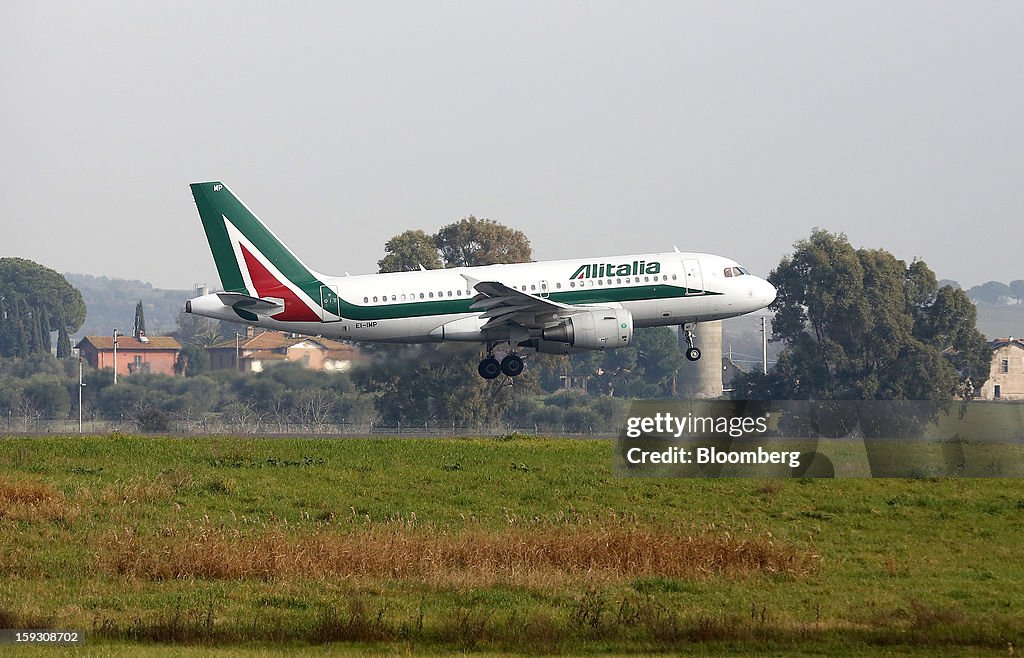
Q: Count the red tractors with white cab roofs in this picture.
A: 0